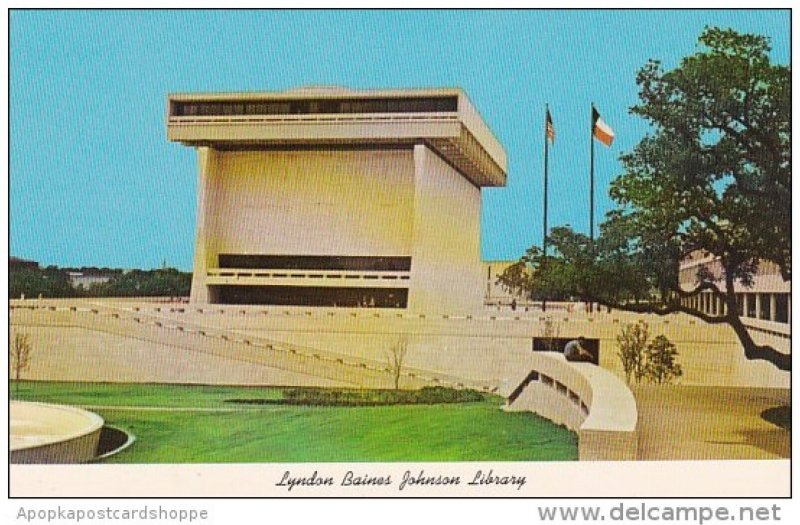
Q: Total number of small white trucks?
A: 0